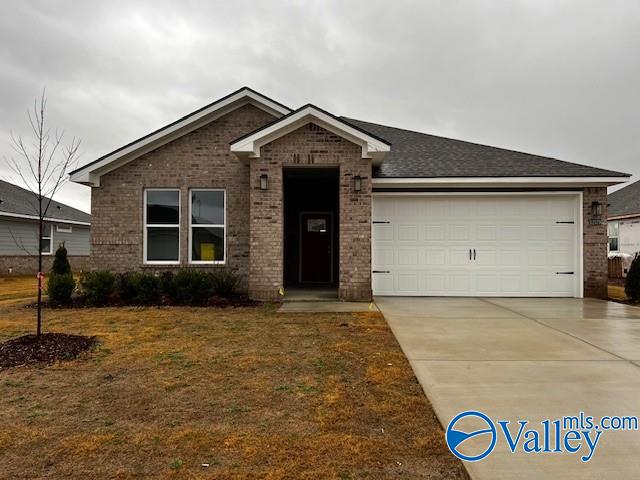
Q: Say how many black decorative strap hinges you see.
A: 4